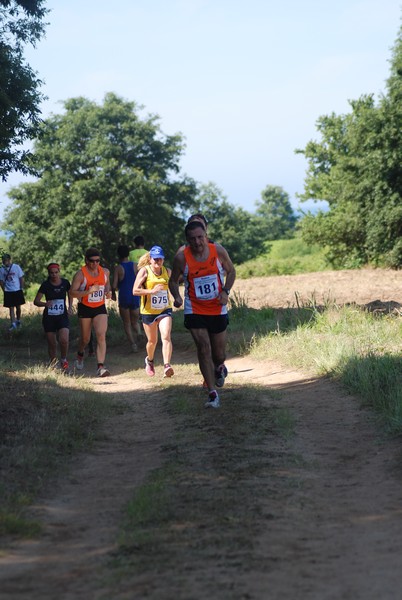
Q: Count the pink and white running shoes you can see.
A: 2